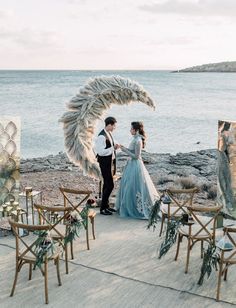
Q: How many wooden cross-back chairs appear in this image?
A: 6